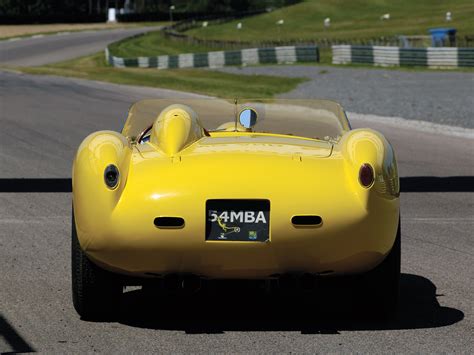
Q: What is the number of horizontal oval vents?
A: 2